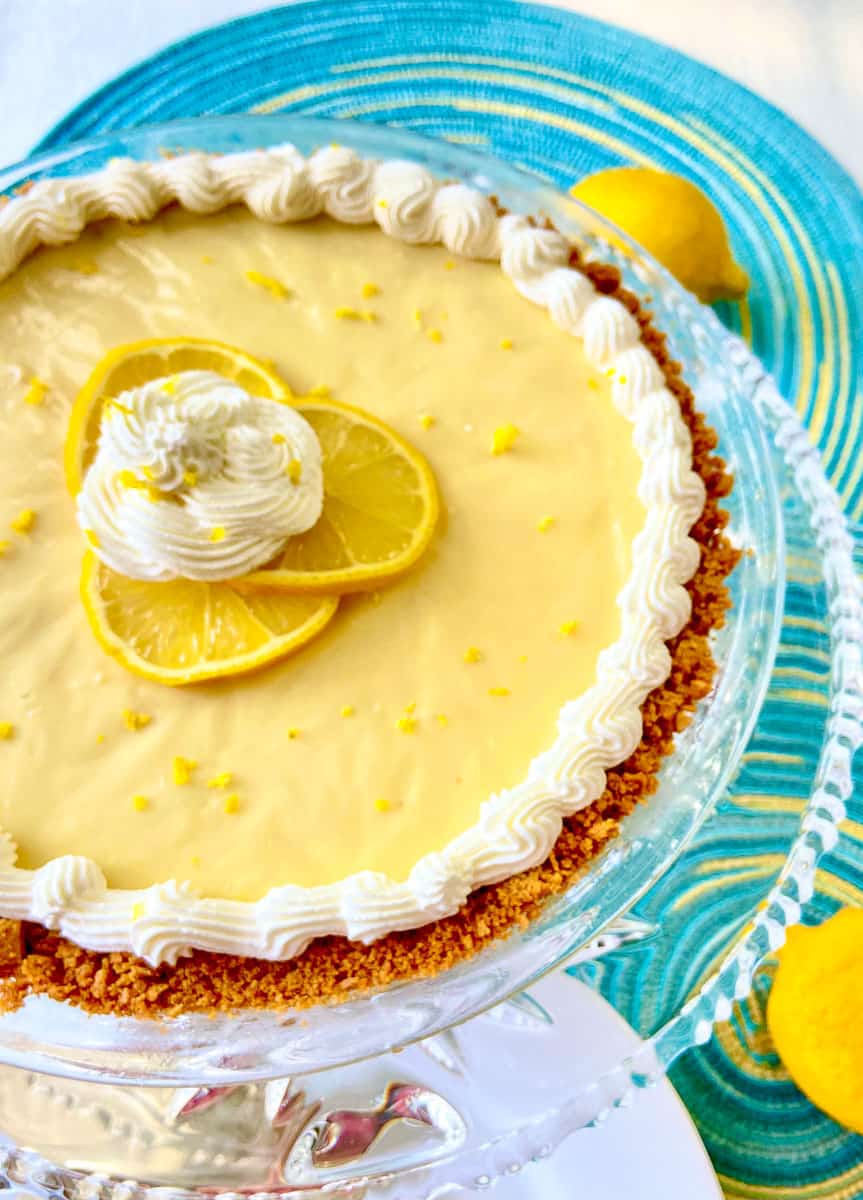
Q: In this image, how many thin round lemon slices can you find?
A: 3